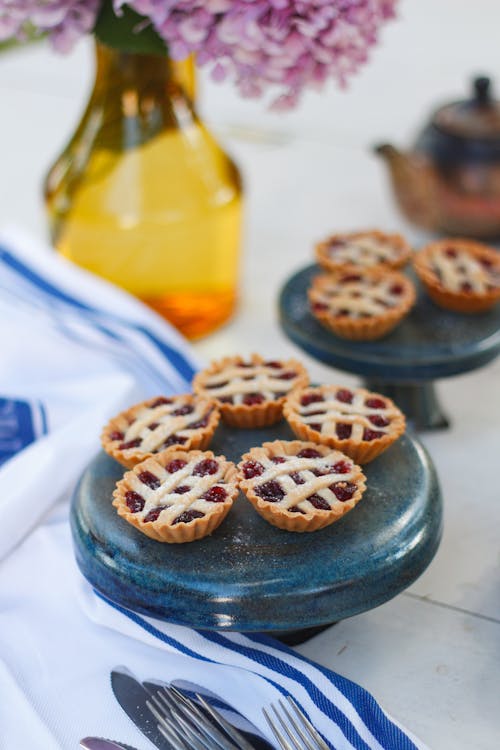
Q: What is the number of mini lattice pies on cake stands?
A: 8